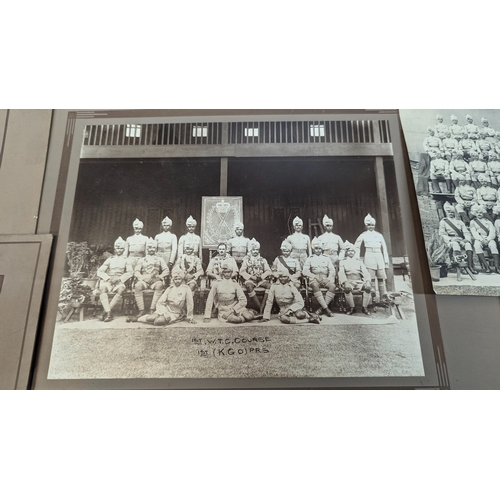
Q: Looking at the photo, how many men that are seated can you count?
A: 11